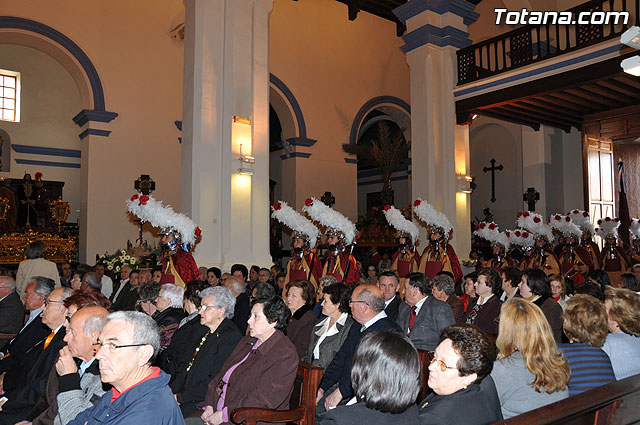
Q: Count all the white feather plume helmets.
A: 12